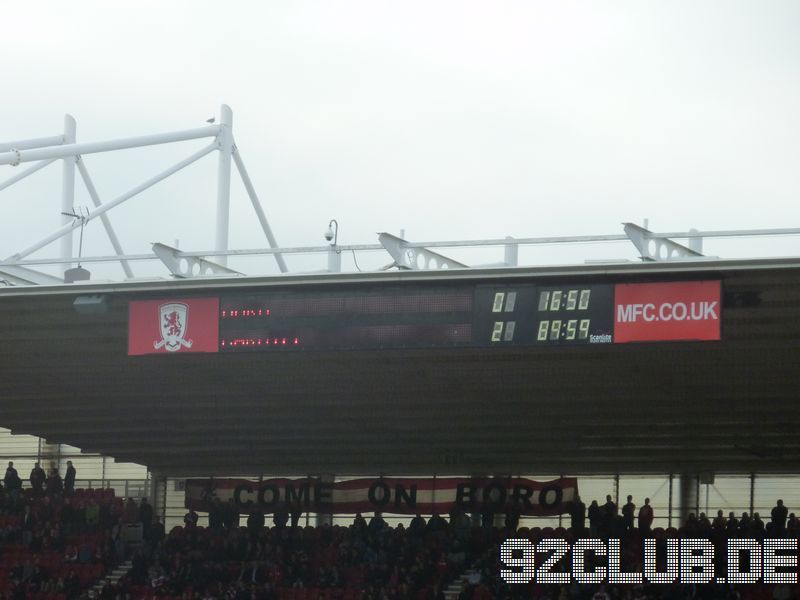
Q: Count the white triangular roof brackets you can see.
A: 3